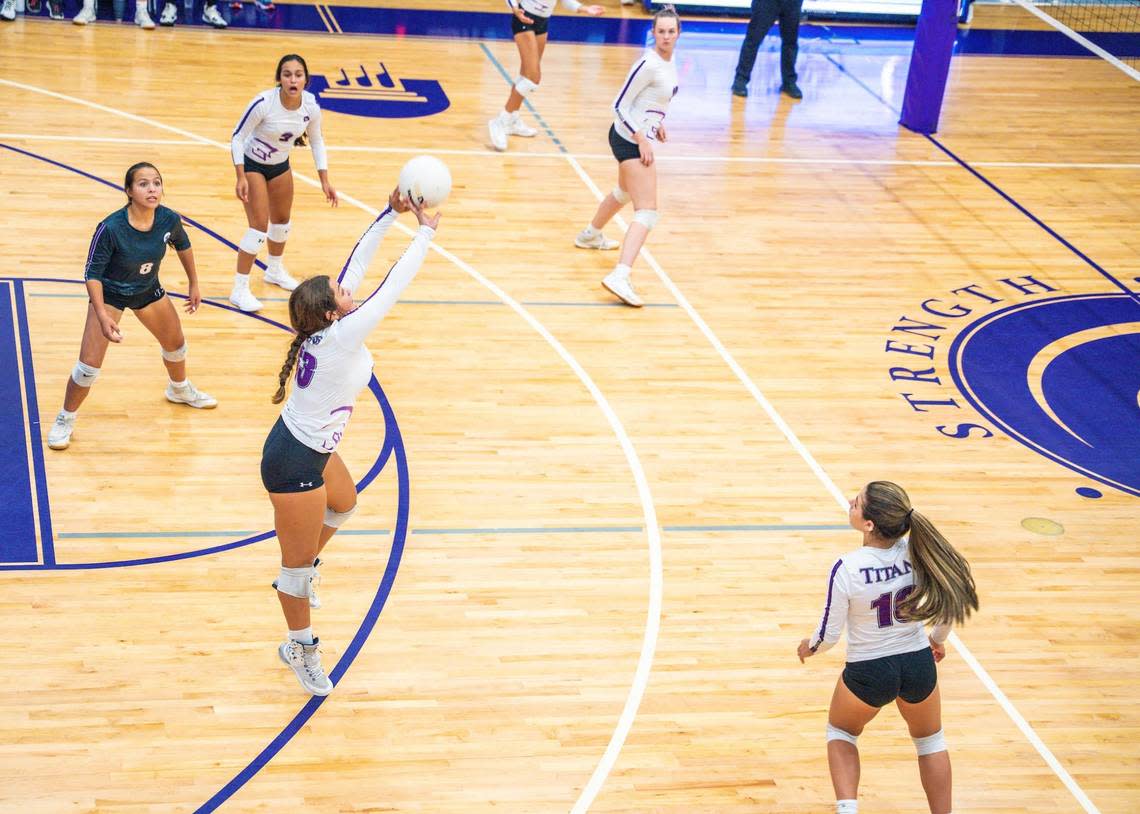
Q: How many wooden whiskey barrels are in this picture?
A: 0